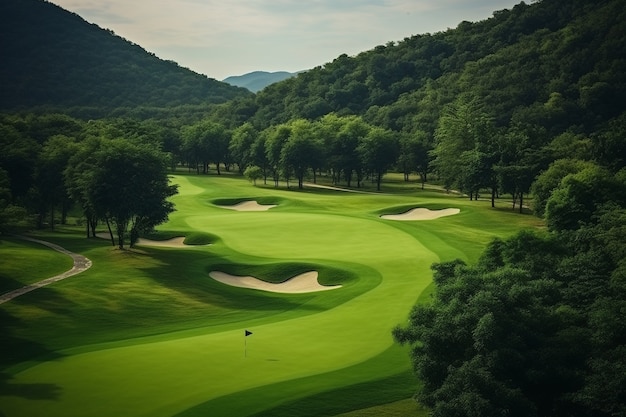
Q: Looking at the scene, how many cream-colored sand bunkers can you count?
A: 4